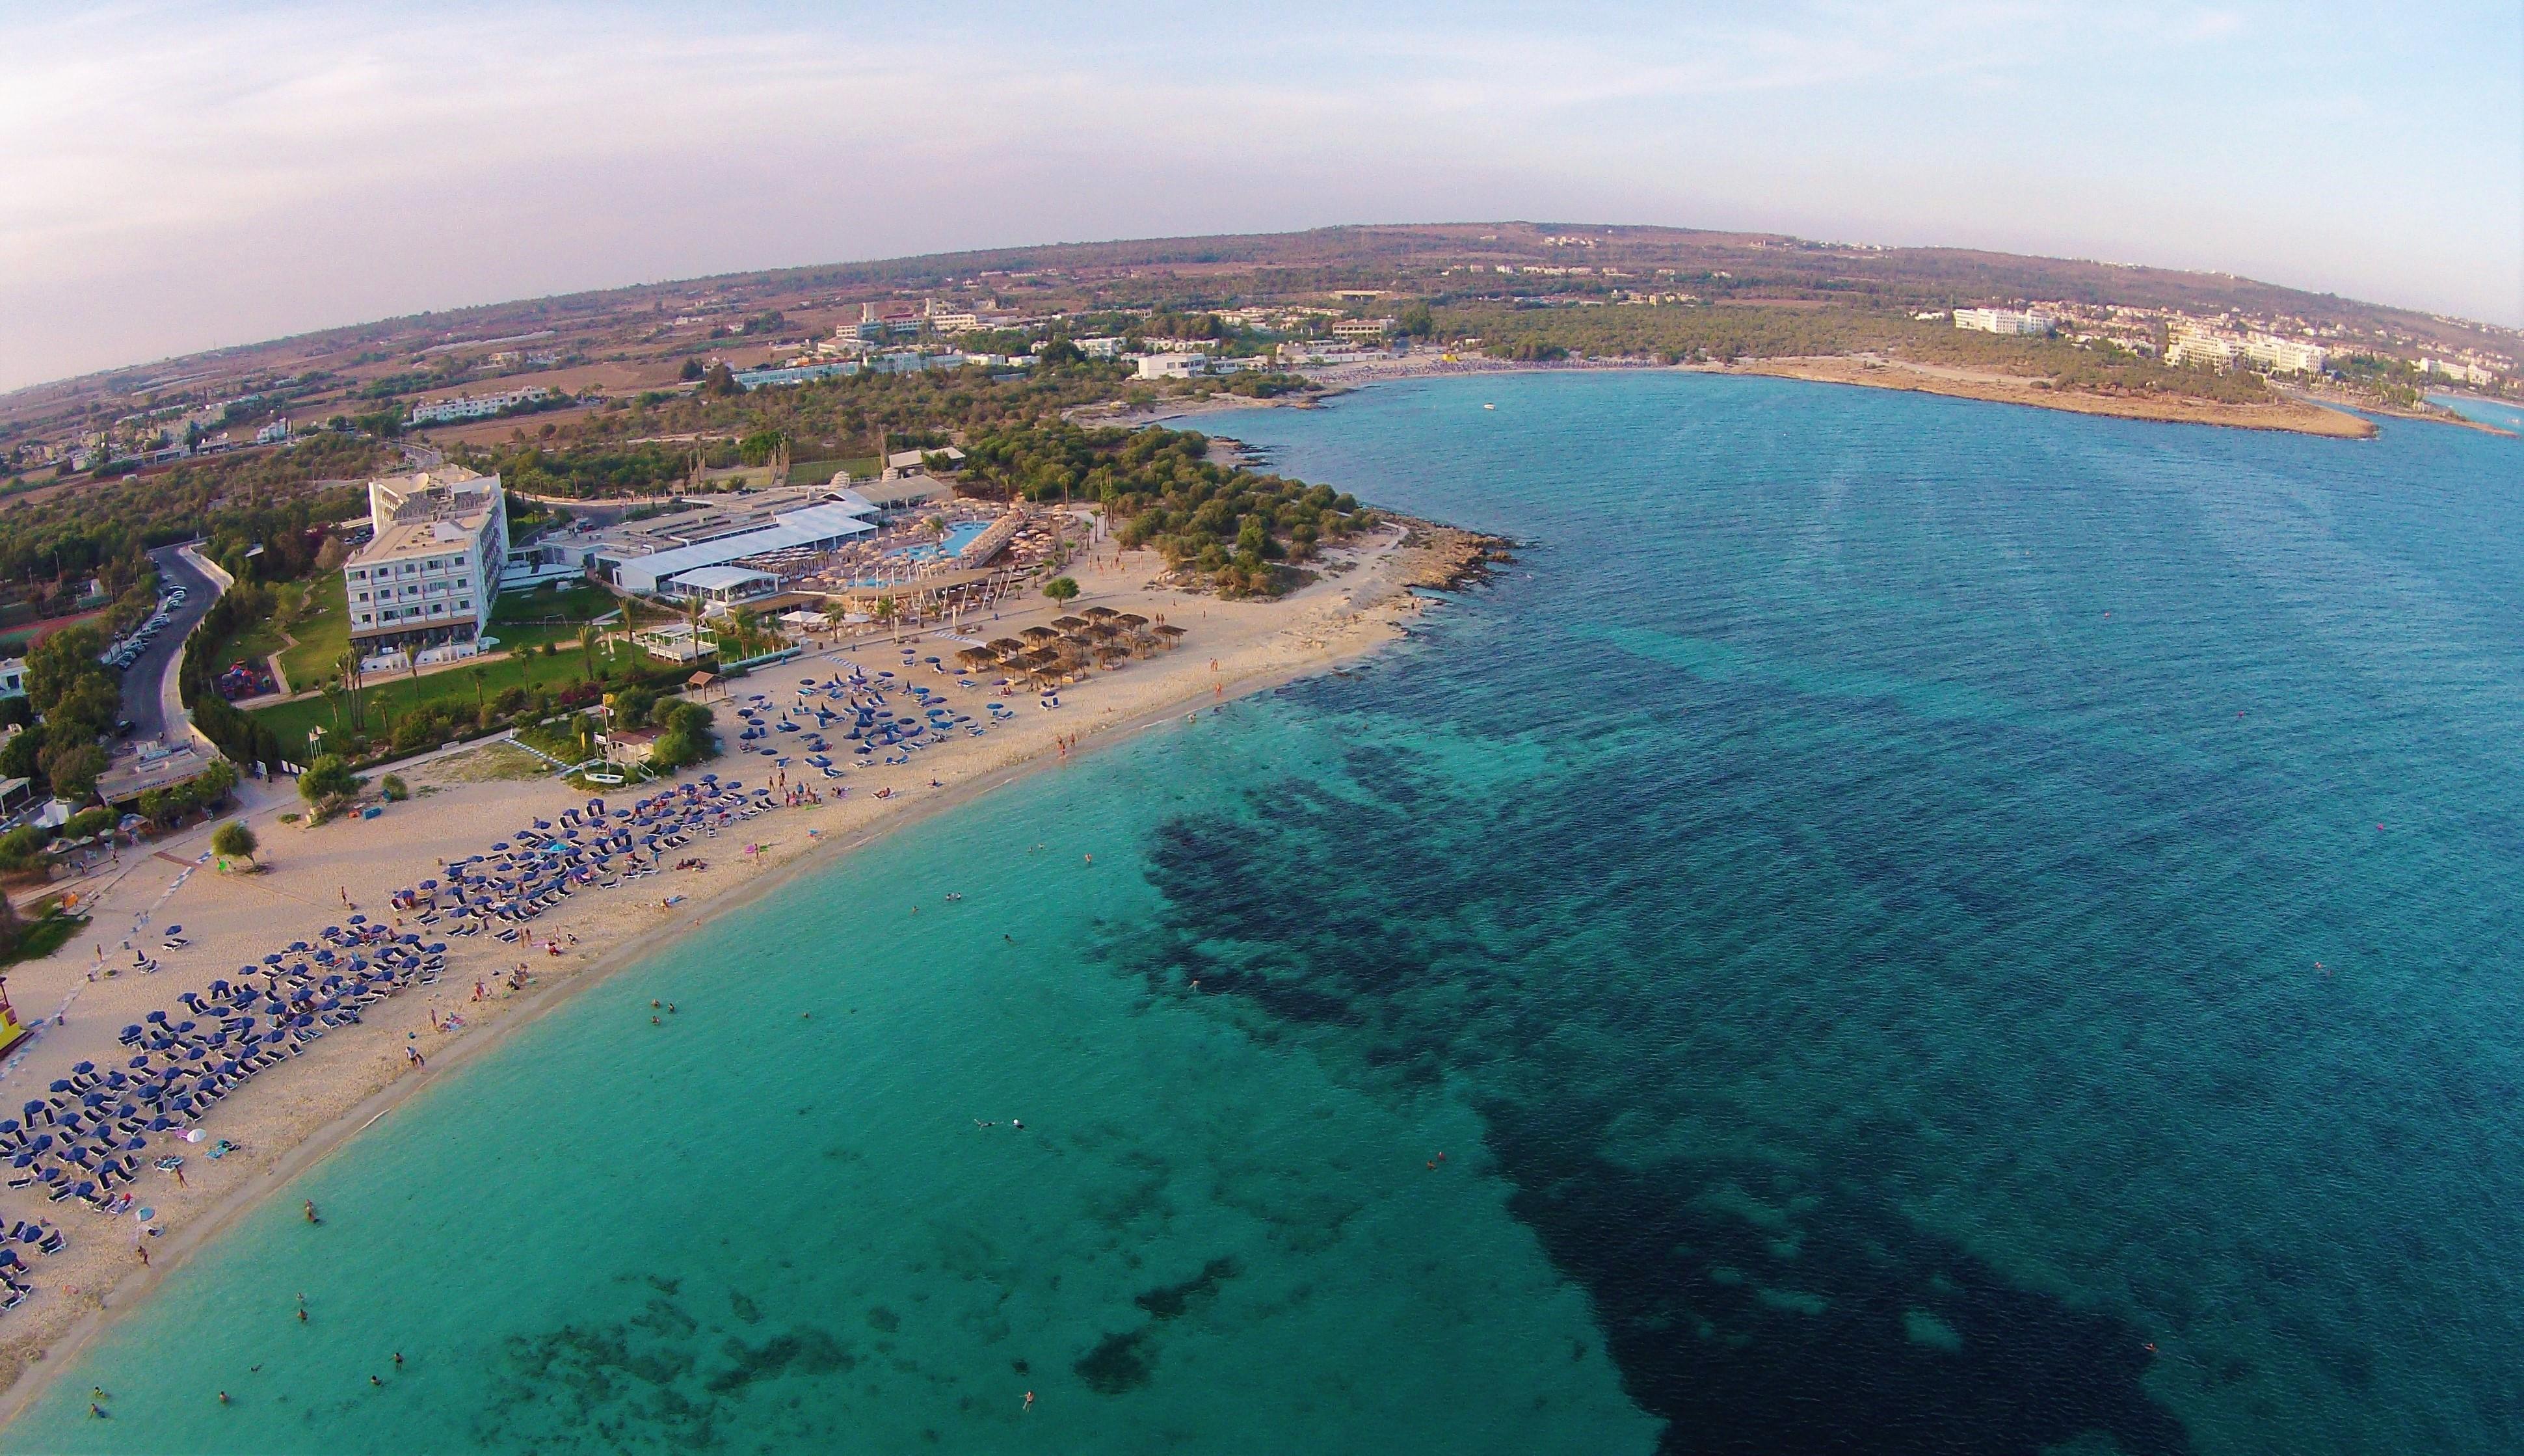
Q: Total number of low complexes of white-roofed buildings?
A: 1